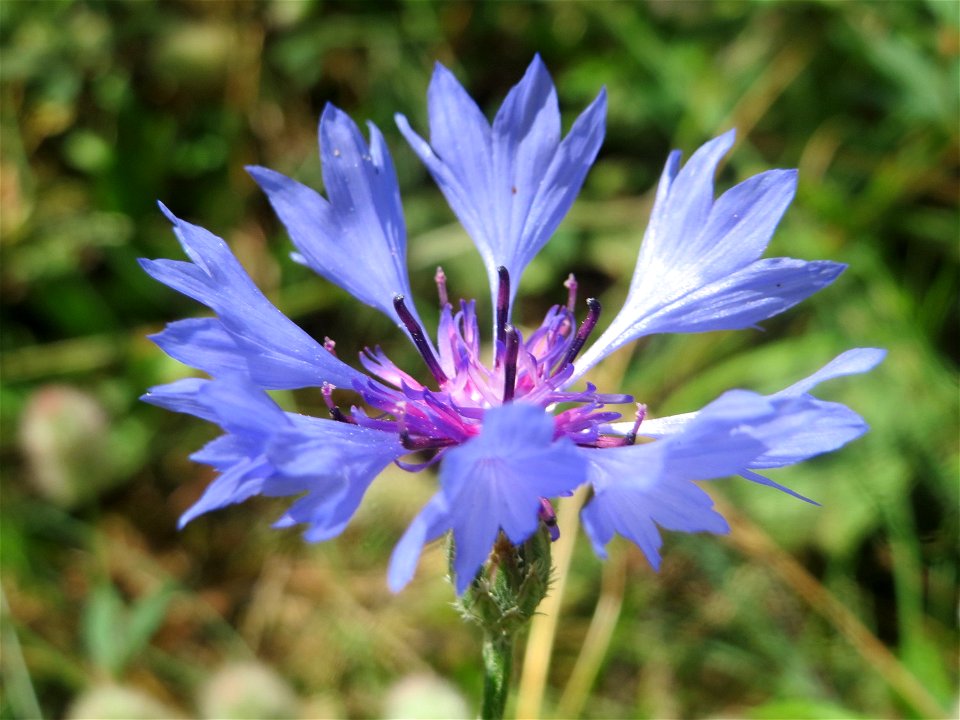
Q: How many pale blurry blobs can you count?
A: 4